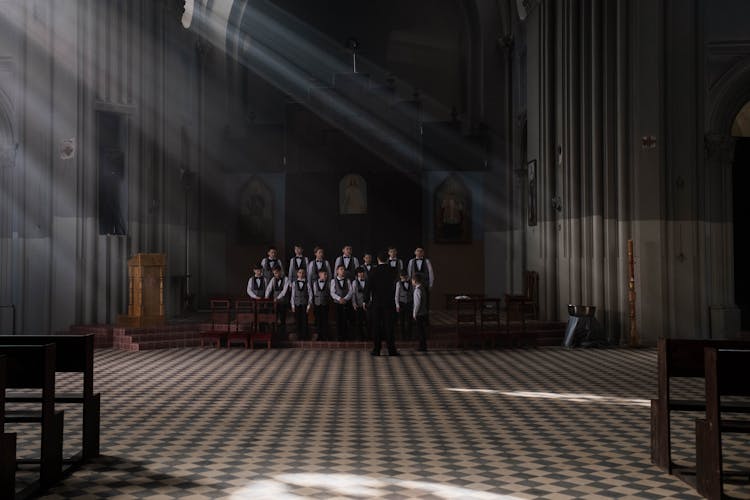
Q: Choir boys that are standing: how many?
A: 15